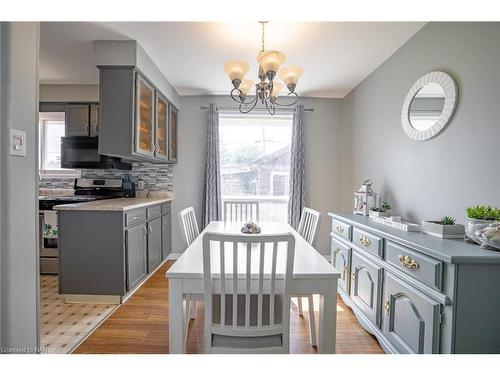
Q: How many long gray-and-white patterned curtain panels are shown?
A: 2